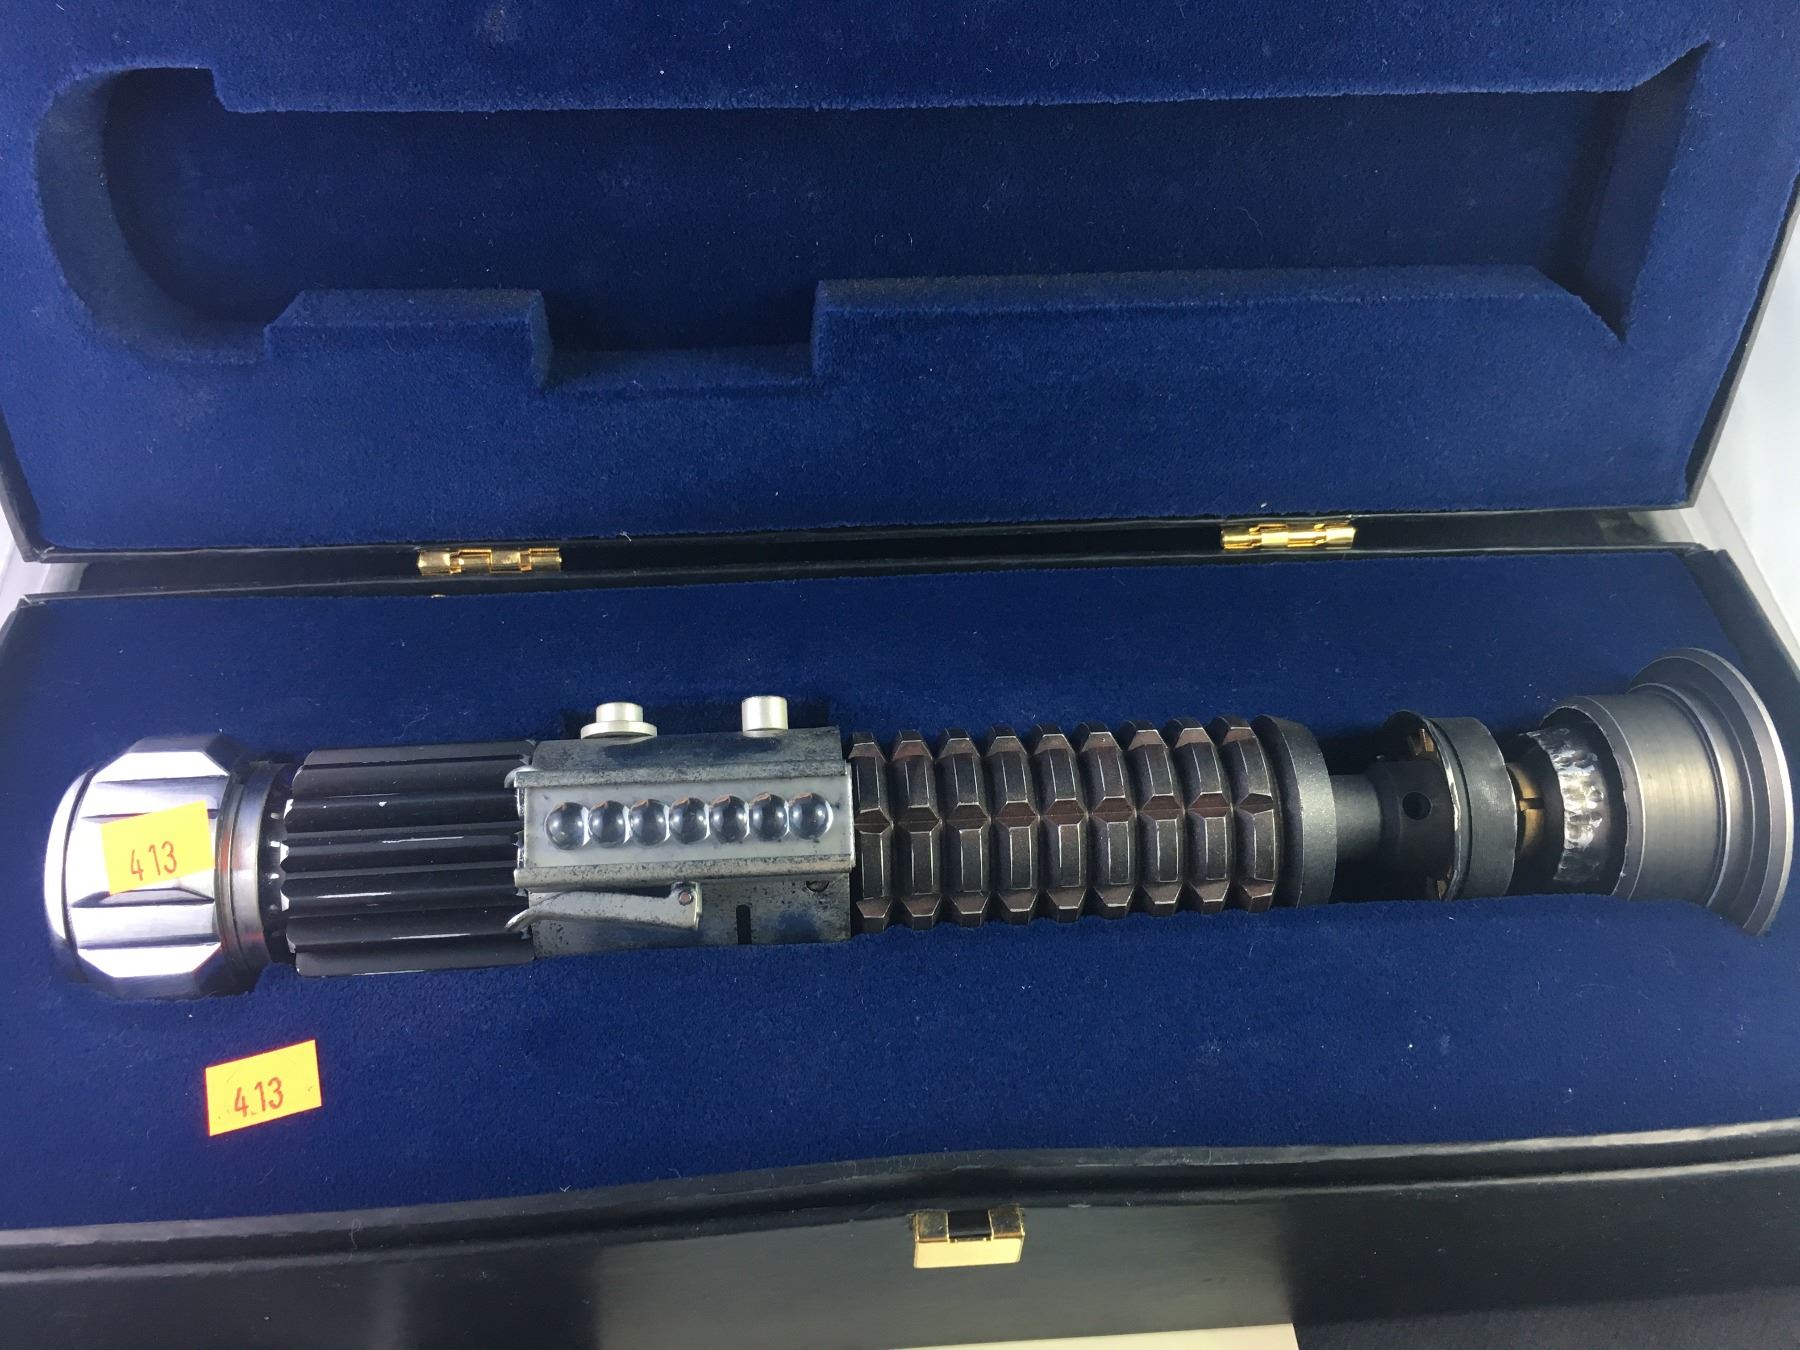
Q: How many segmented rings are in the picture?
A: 9